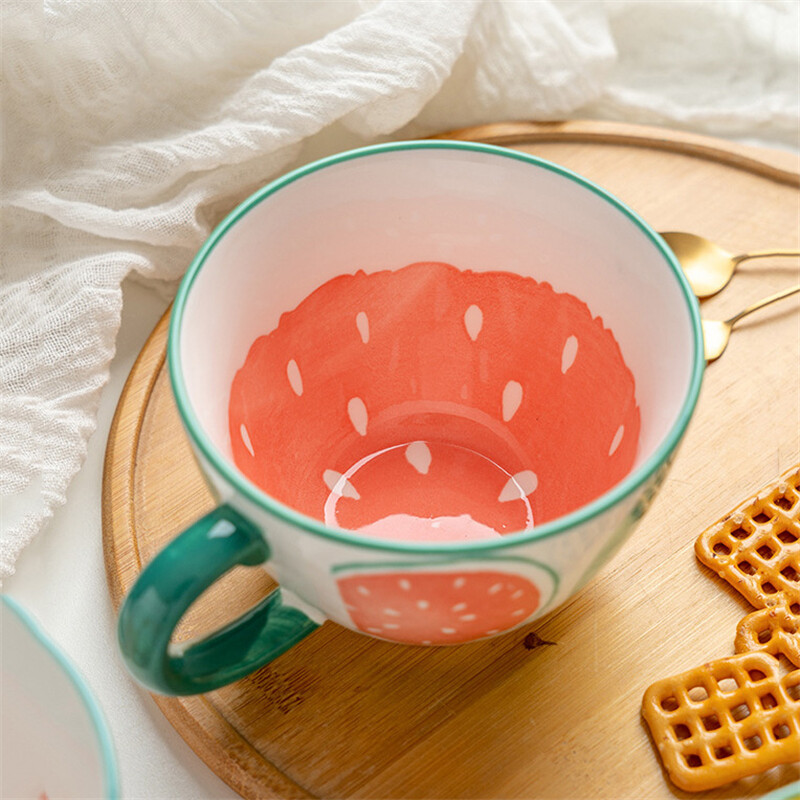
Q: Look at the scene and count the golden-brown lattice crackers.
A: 3